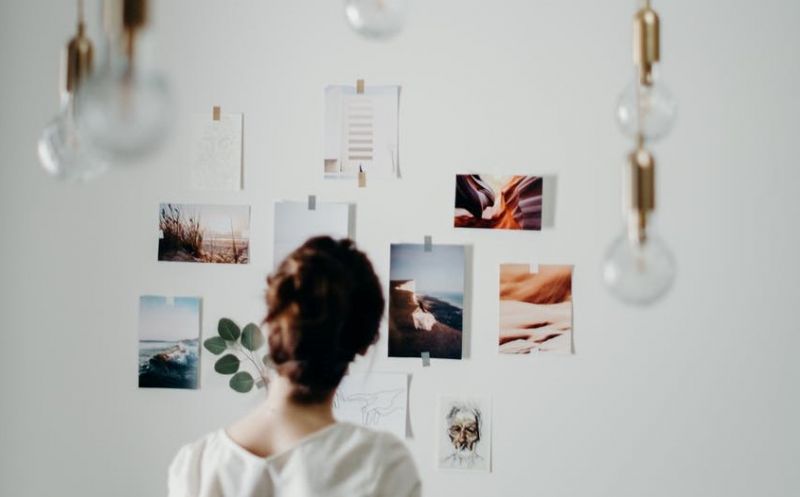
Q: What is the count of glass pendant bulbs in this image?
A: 5